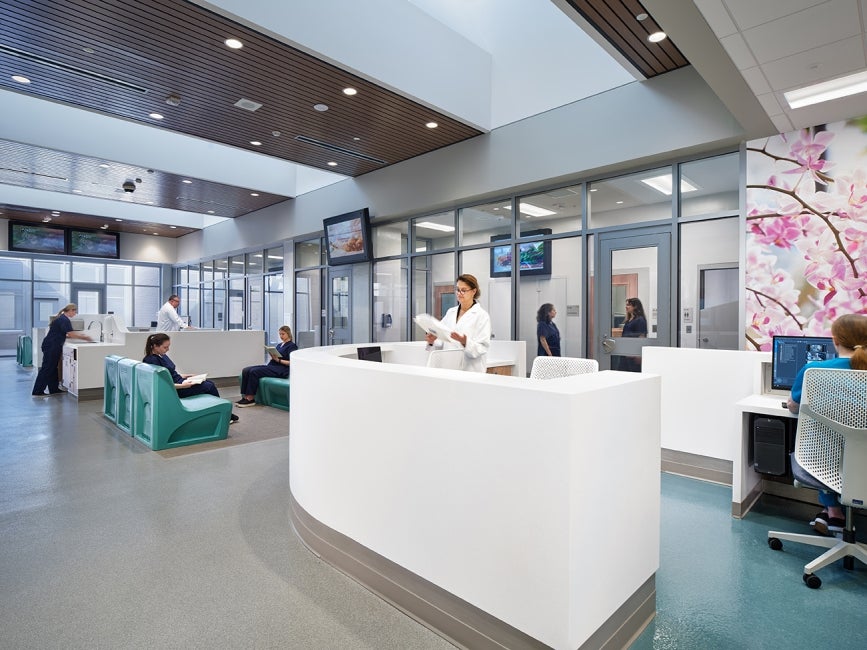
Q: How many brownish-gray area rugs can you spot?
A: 1